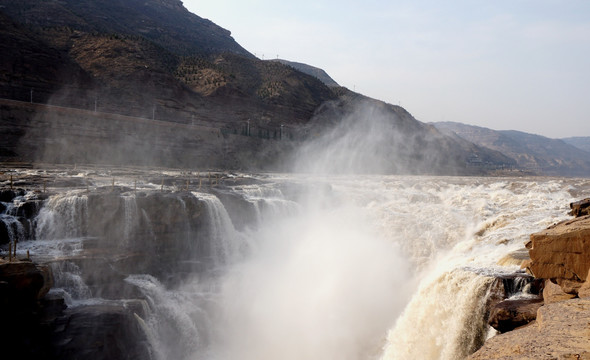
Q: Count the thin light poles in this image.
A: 6